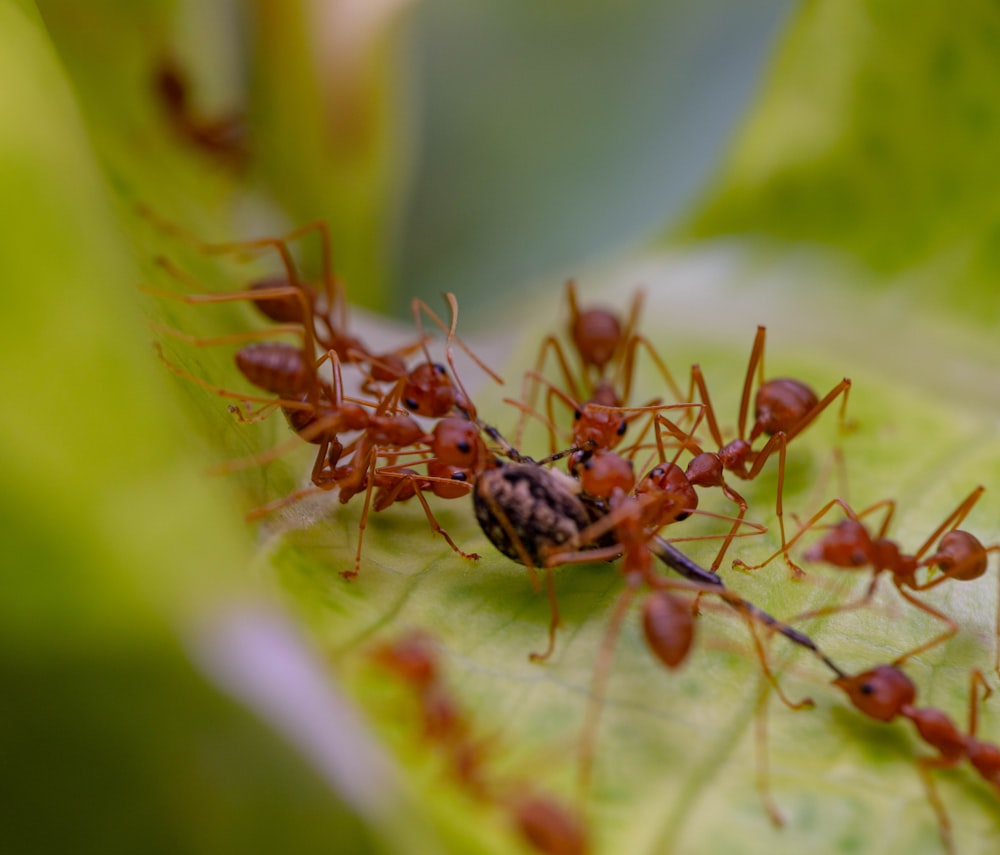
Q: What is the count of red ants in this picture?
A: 10